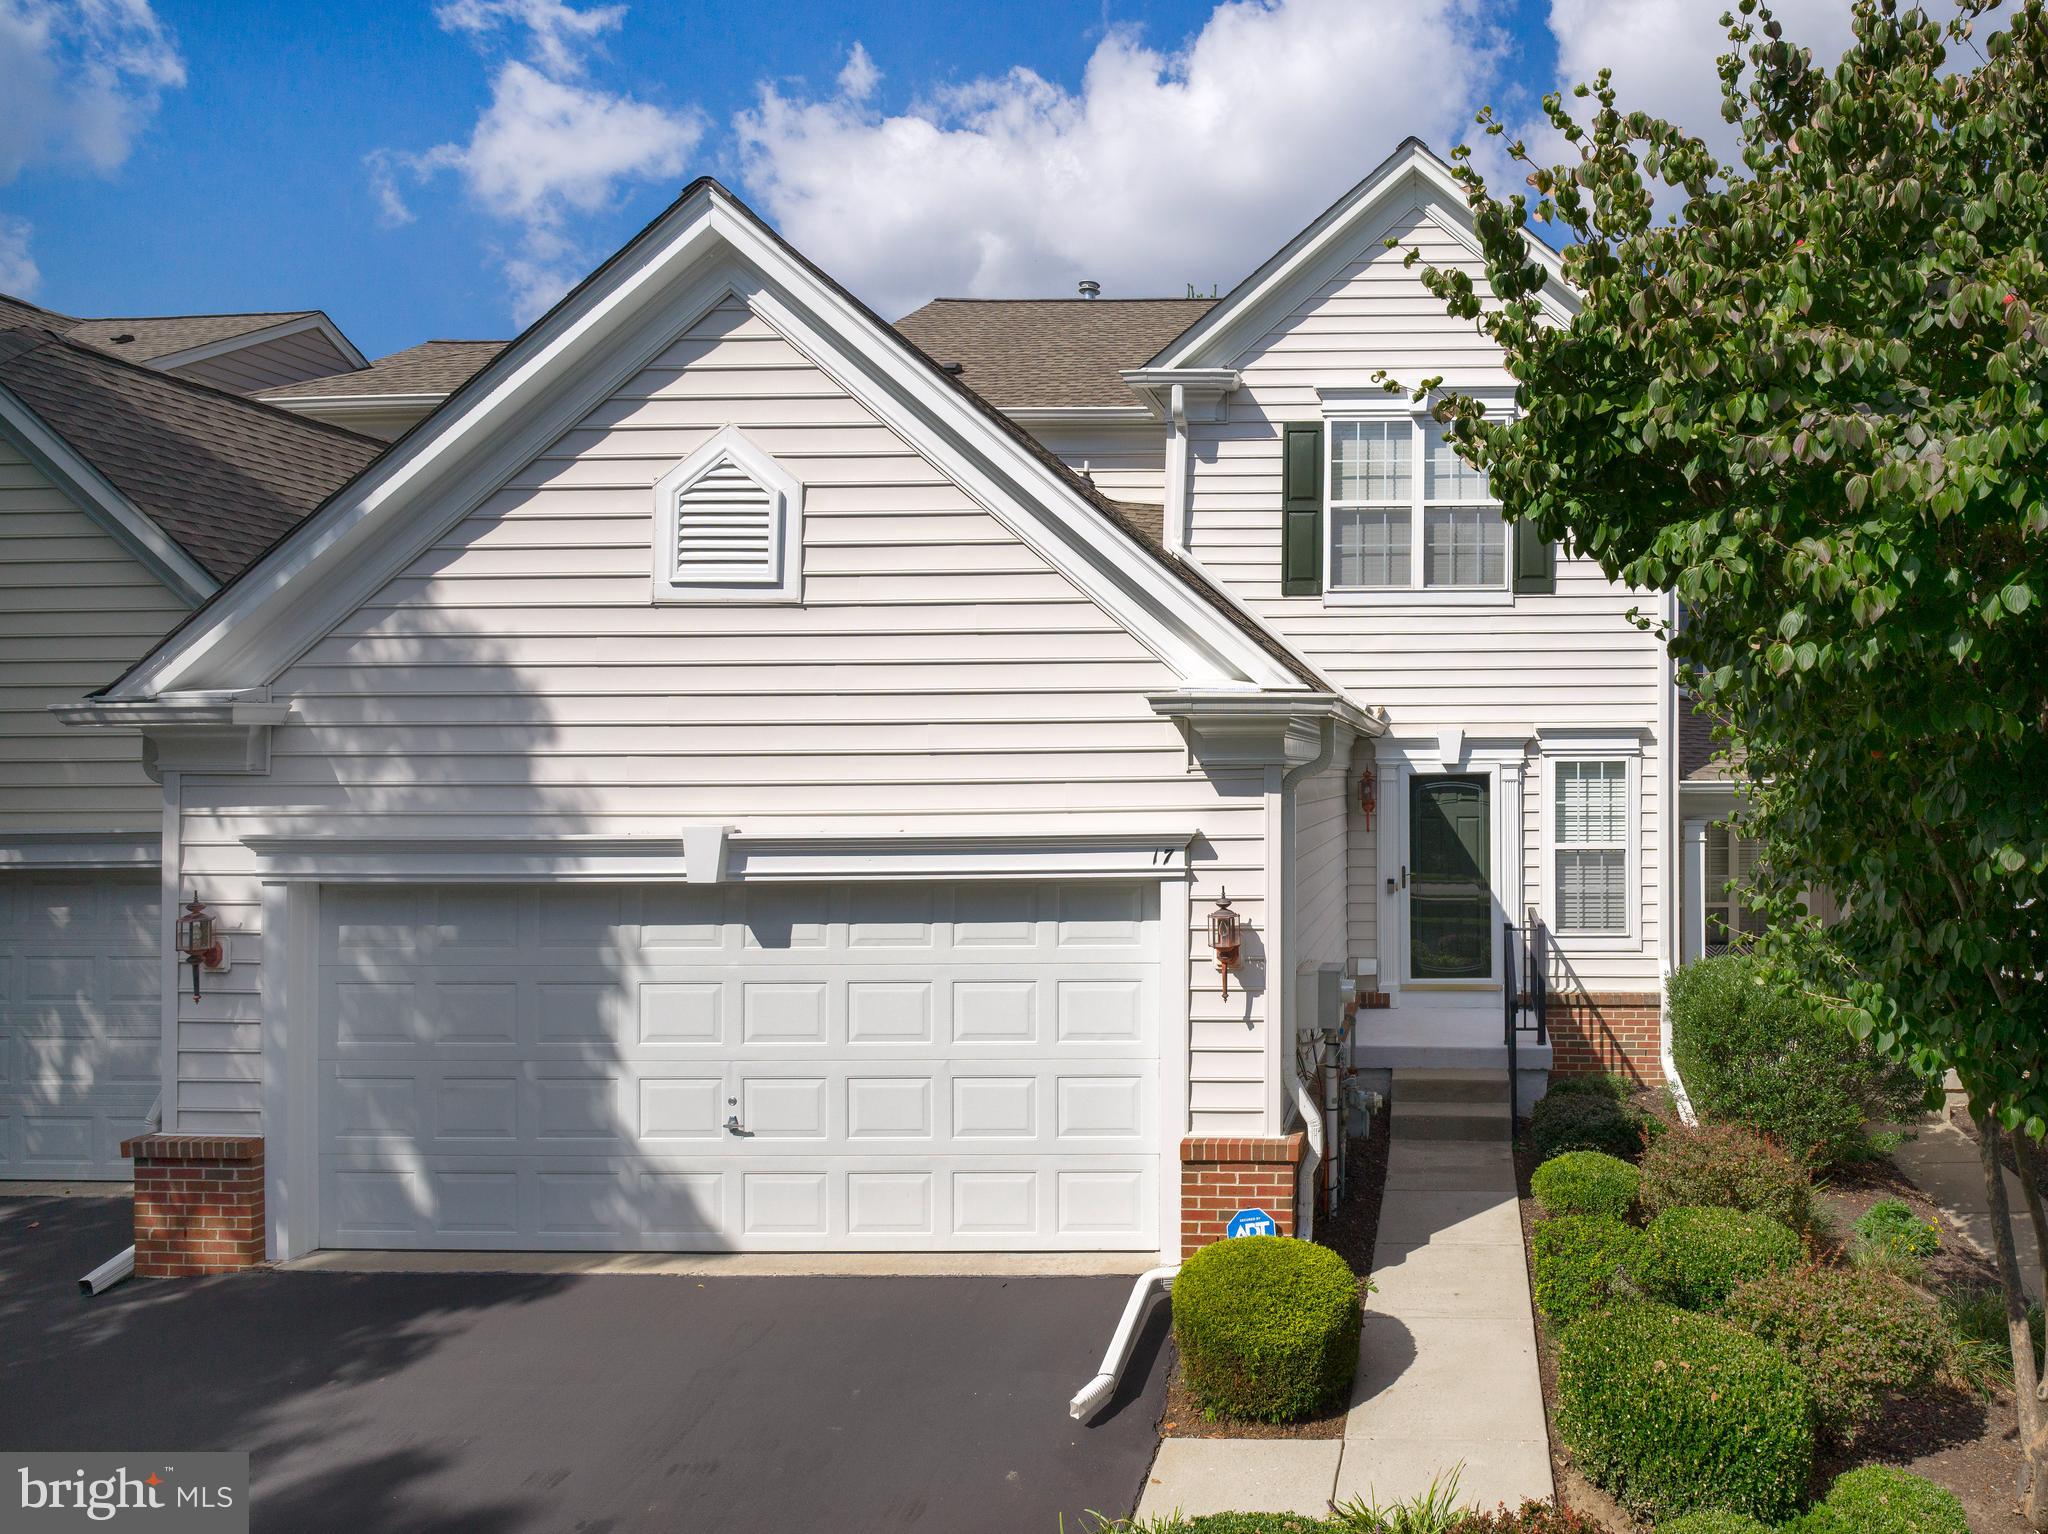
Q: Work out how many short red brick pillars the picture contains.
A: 2